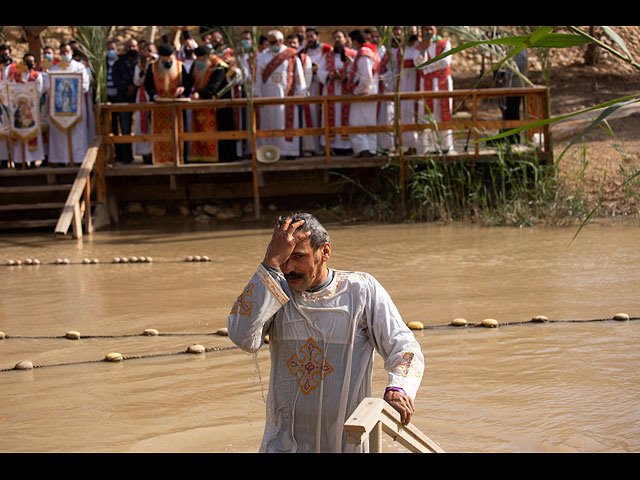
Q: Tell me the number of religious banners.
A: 3